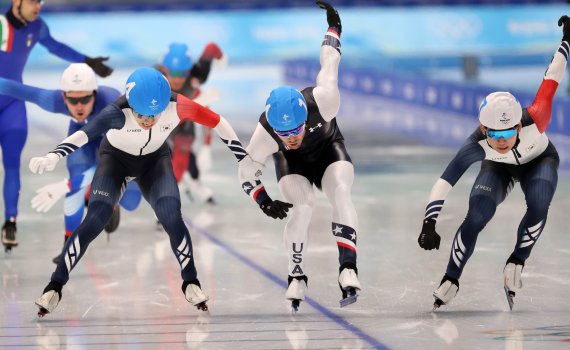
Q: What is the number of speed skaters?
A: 6